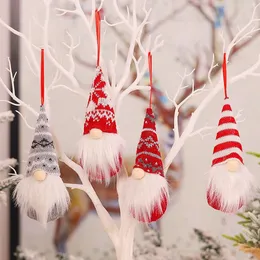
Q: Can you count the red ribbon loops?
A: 4